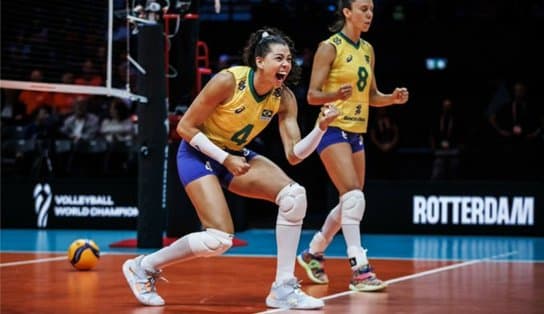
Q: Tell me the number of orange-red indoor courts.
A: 1